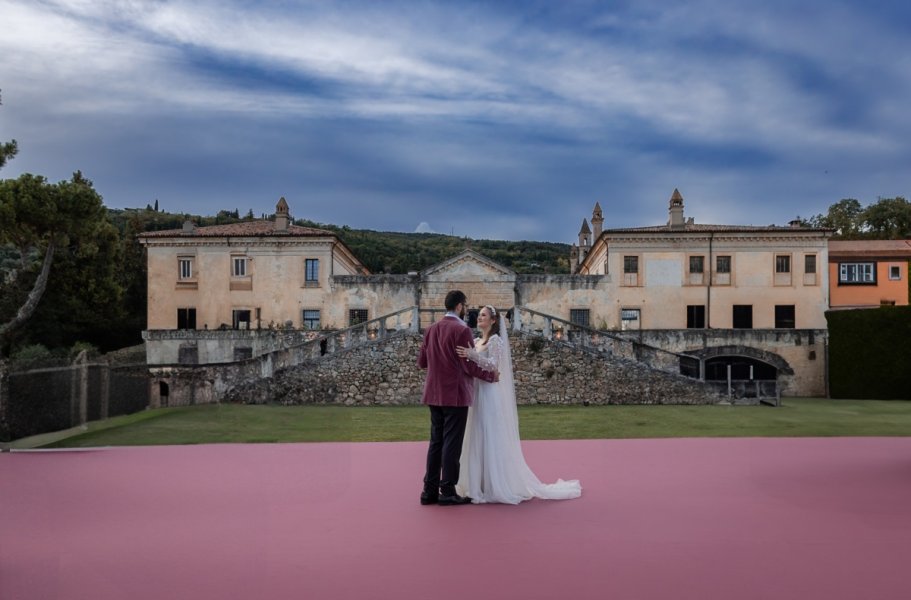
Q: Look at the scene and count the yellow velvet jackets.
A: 0